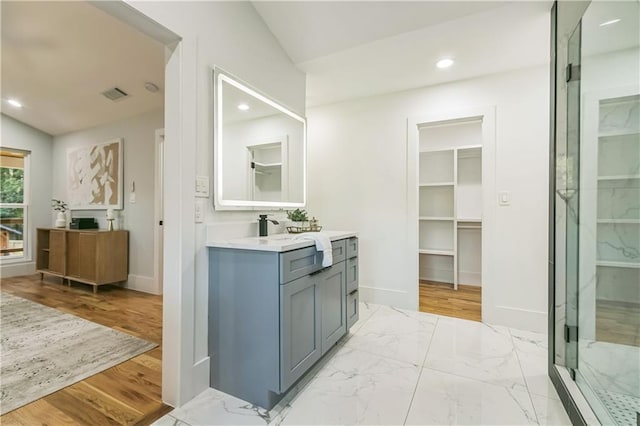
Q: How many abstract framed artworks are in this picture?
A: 1